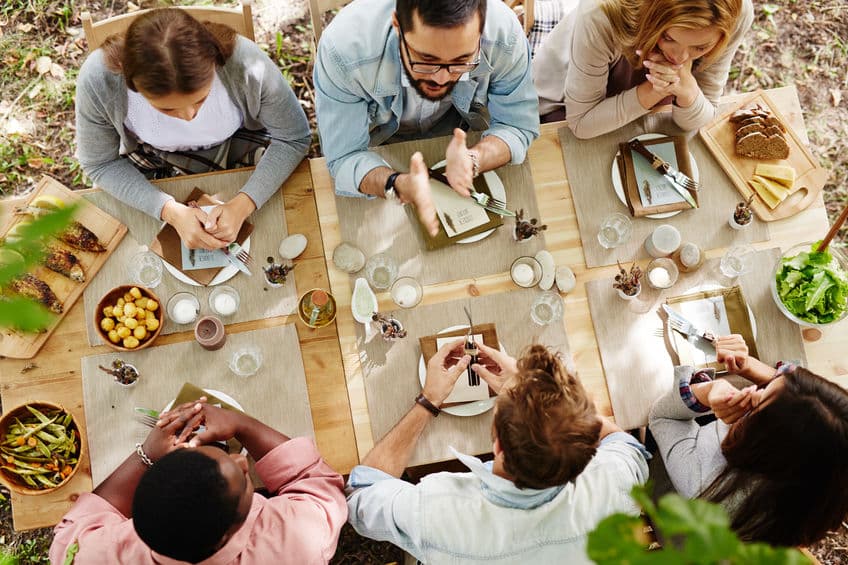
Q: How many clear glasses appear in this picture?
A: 6